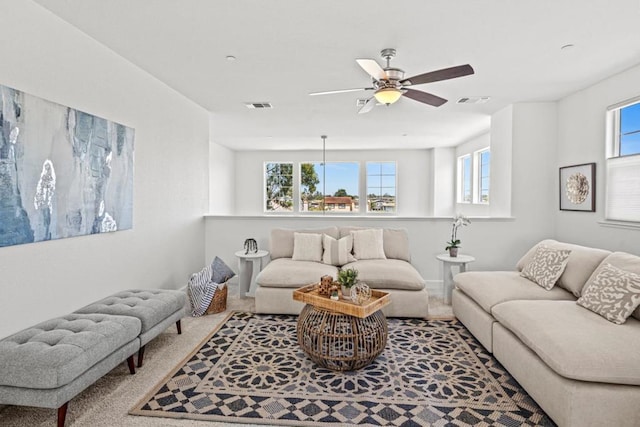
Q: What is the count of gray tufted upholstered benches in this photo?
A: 2